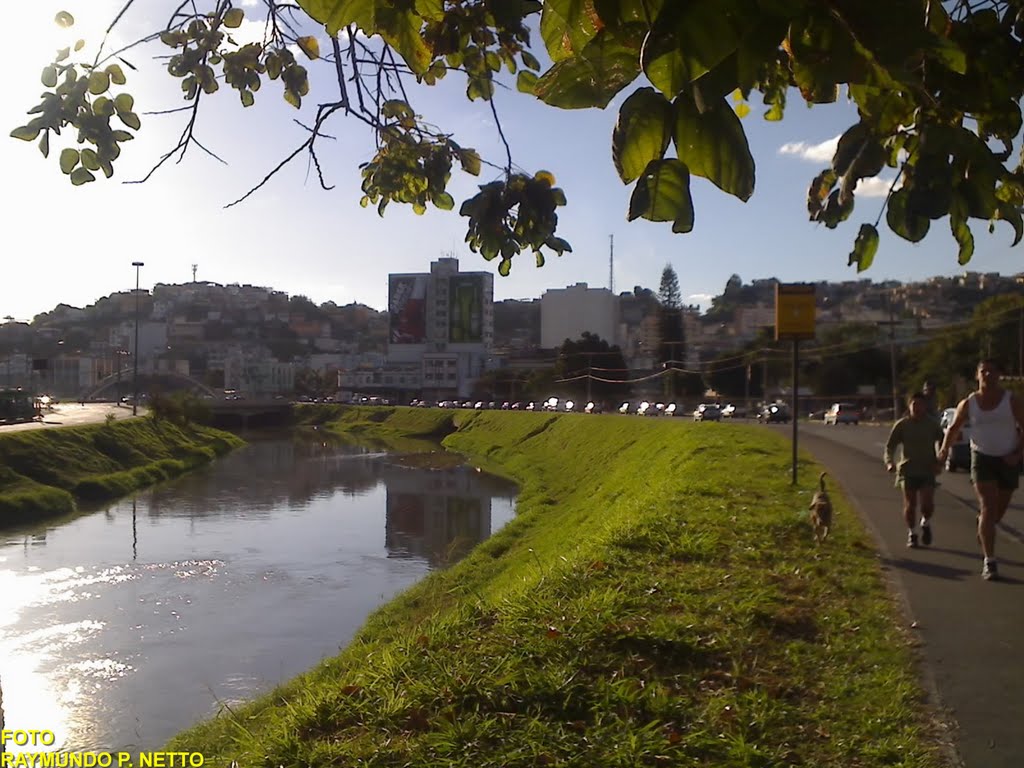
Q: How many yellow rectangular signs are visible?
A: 1